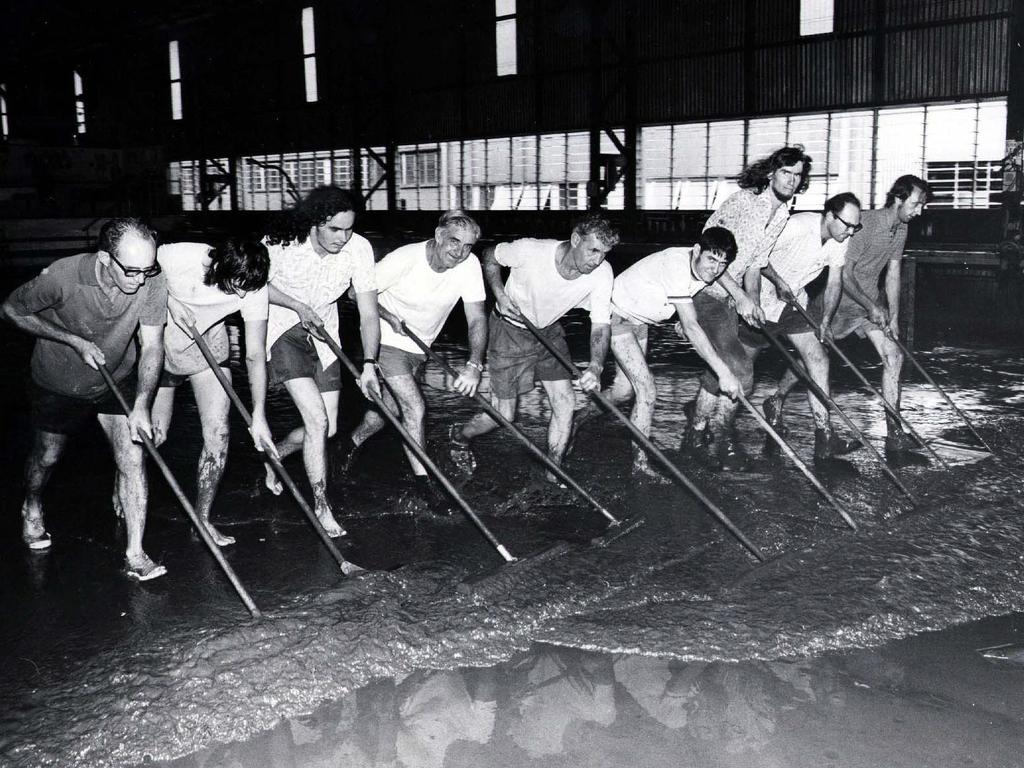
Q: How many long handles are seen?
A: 9